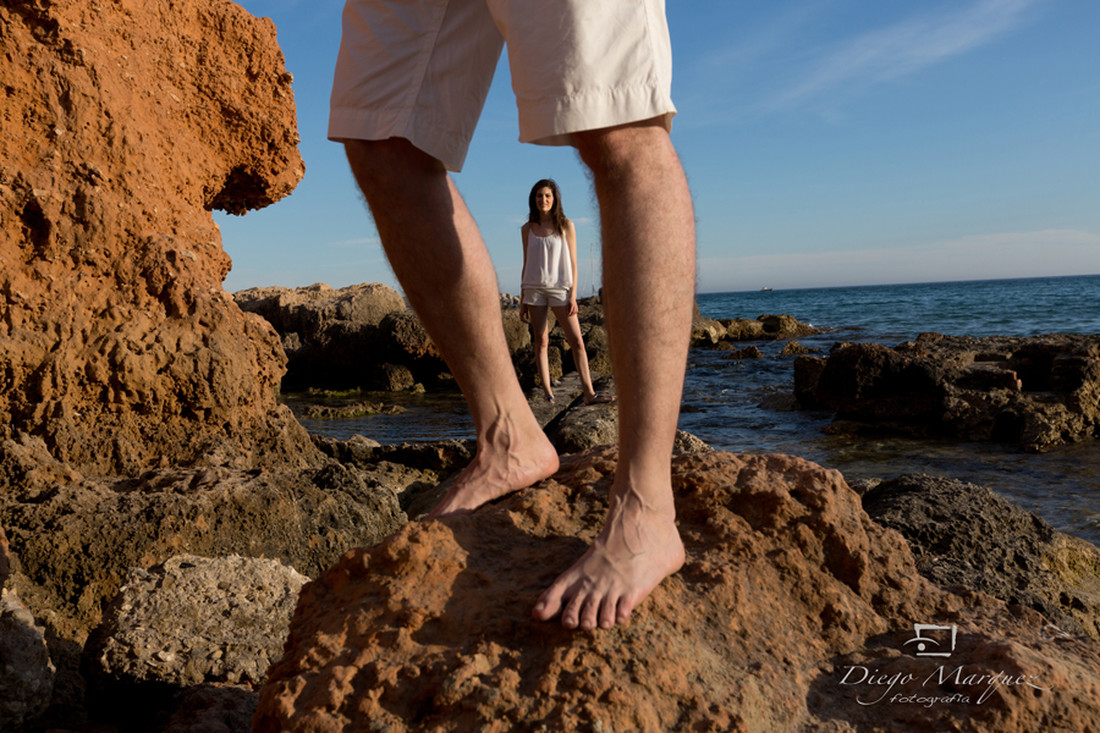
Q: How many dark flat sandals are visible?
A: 2